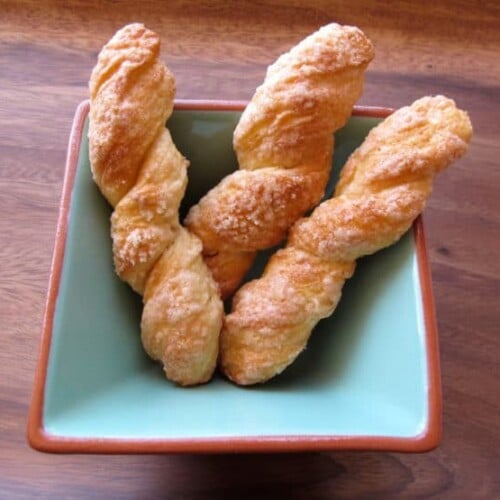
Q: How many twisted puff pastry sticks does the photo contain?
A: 3